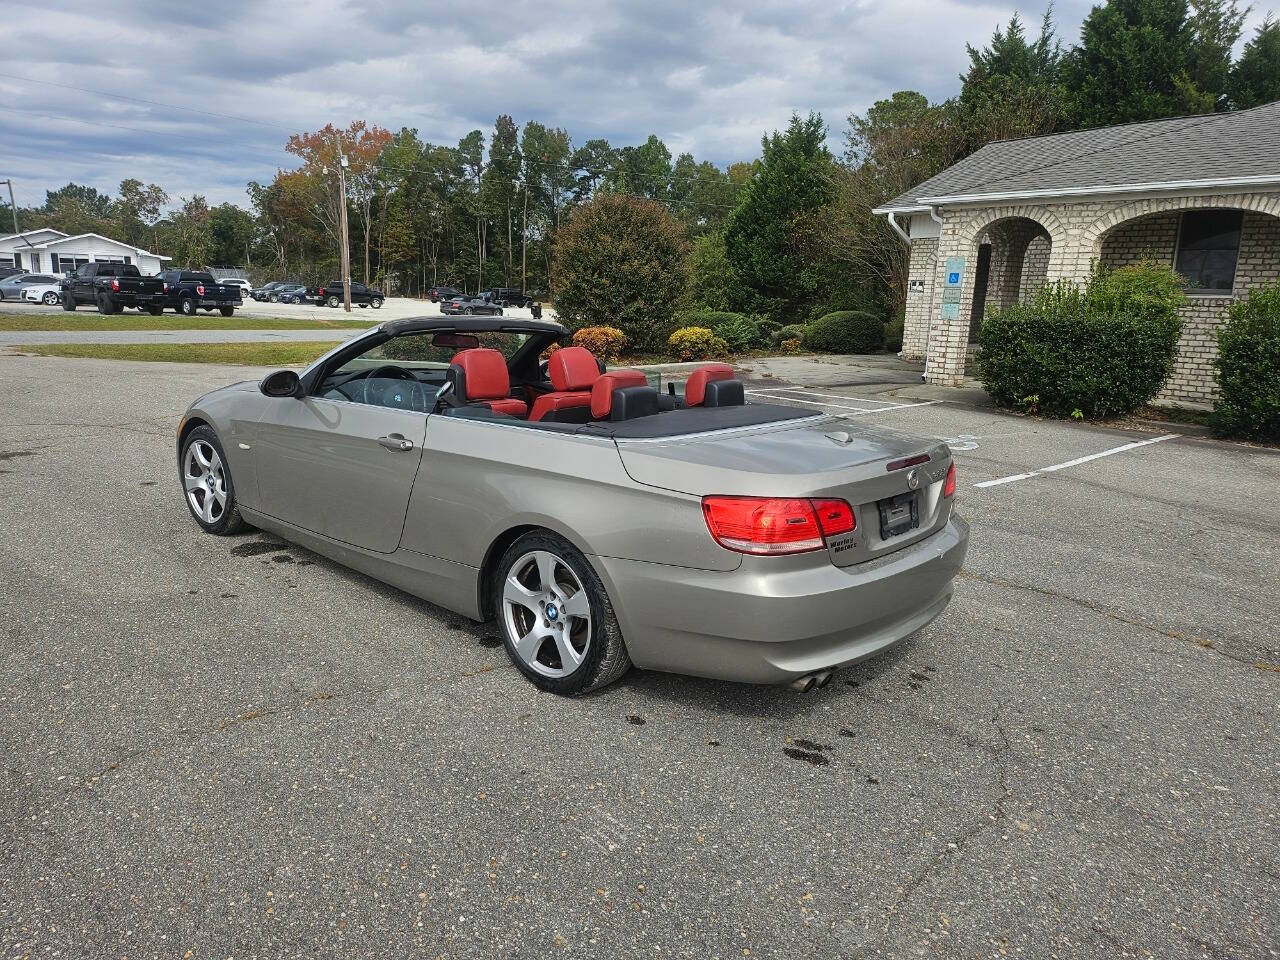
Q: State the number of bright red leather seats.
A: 4